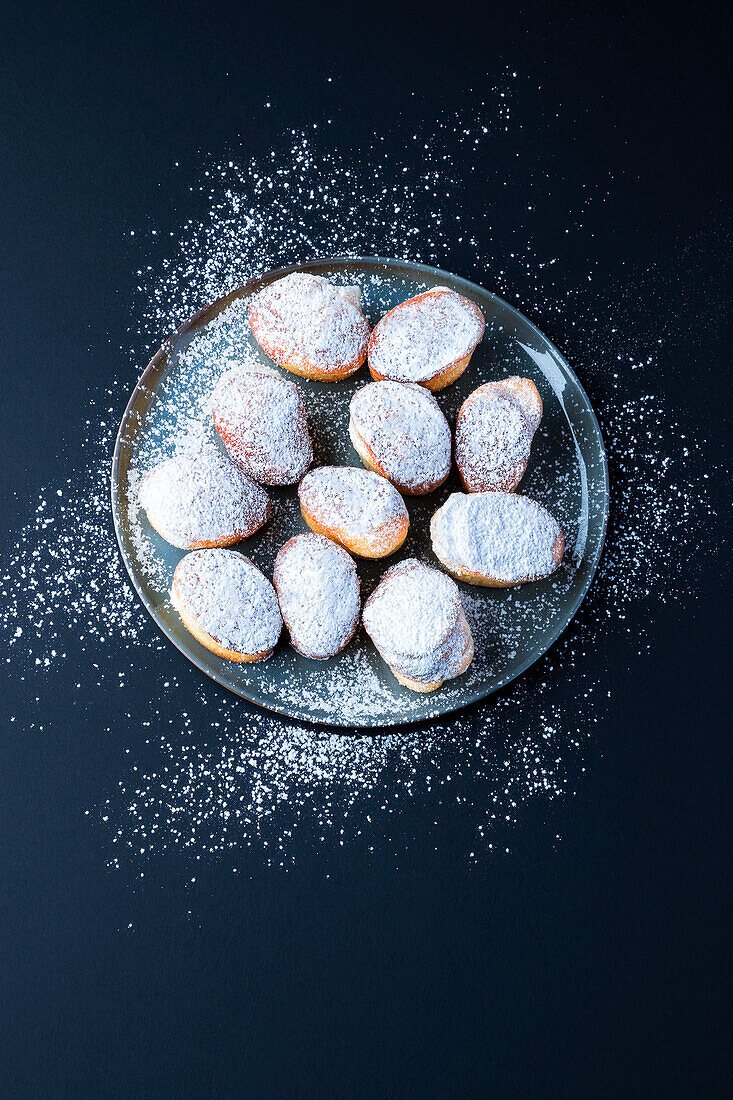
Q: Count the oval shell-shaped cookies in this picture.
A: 11